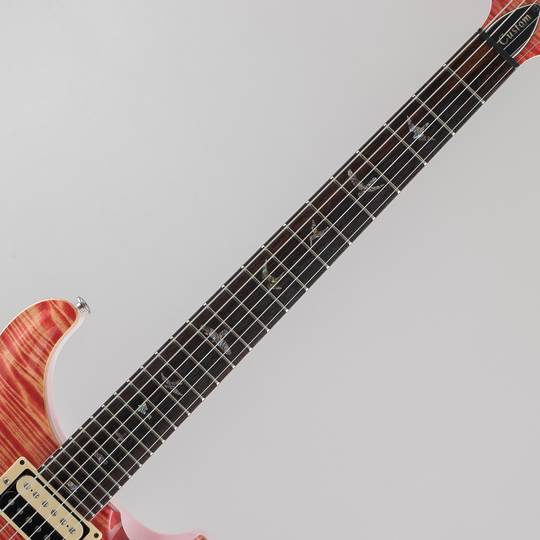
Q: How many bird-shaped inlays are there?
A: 10